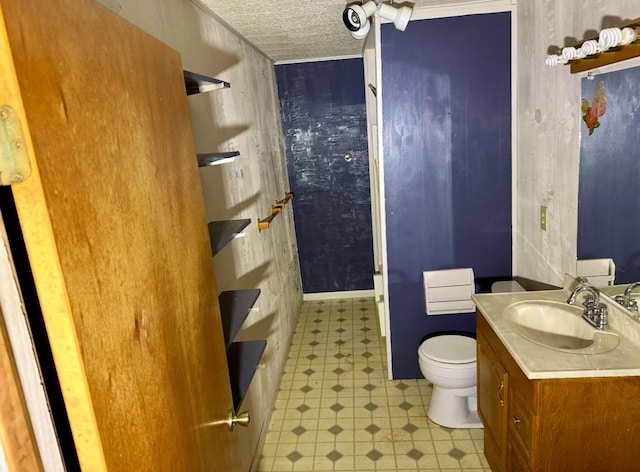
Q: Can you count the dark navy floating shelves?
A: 5